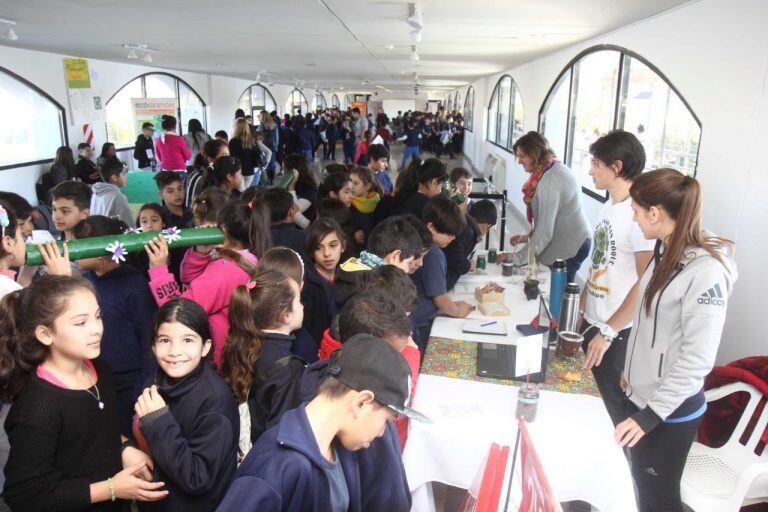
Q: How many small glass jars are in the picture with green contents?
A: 2